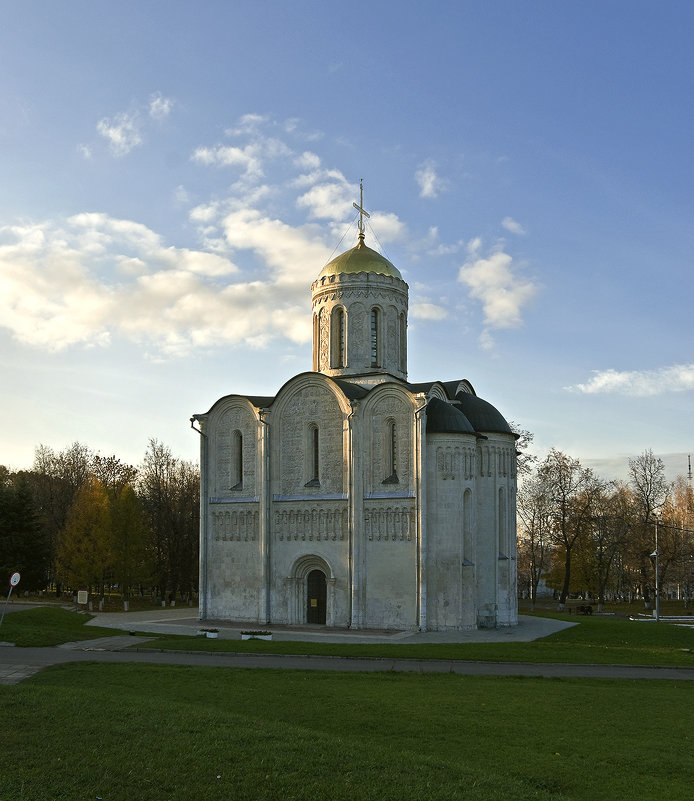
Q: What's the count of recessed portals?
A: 1